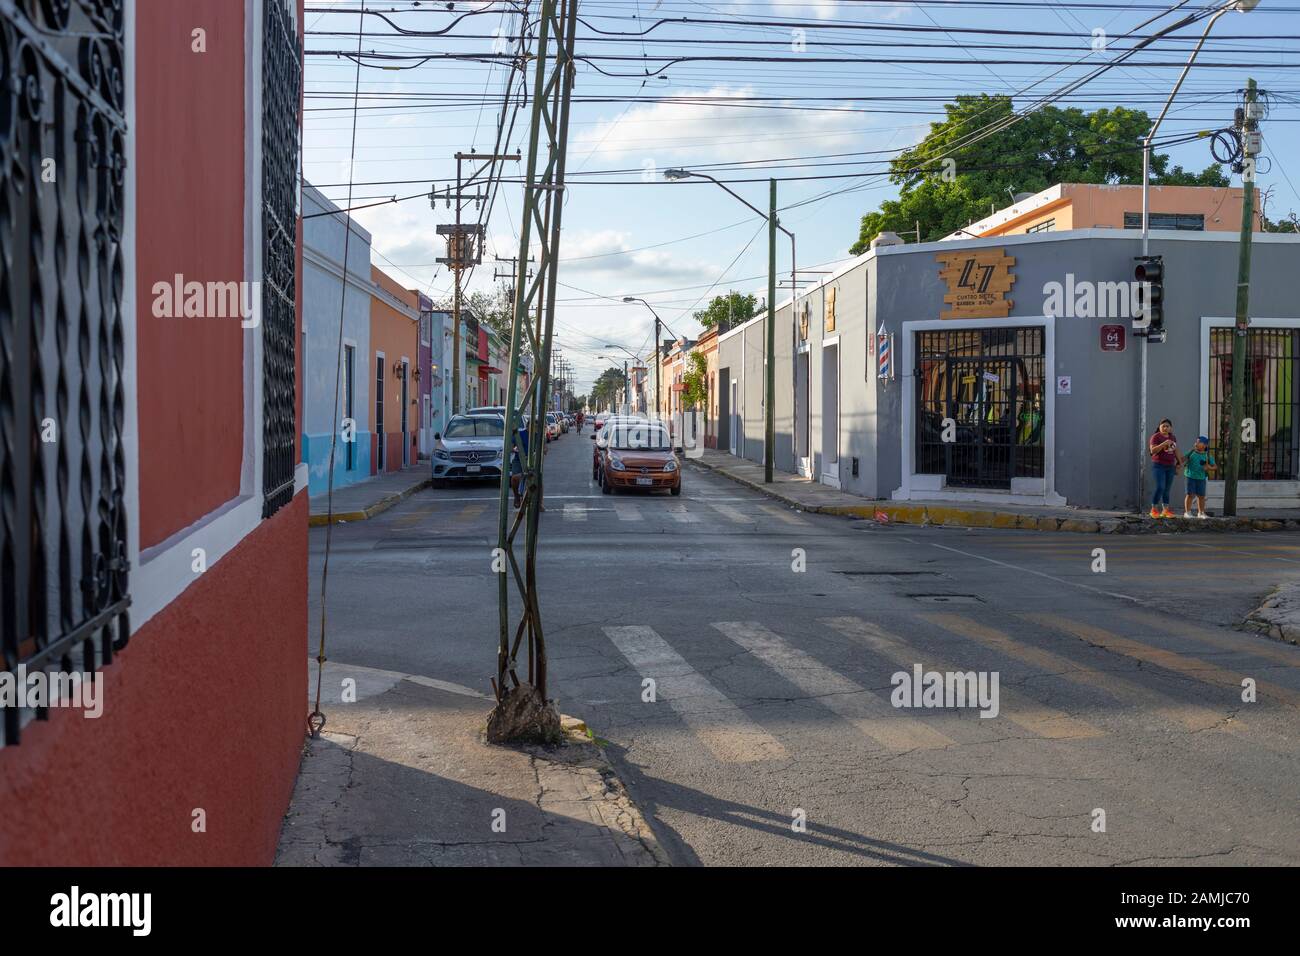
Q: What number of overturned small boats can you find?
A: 0